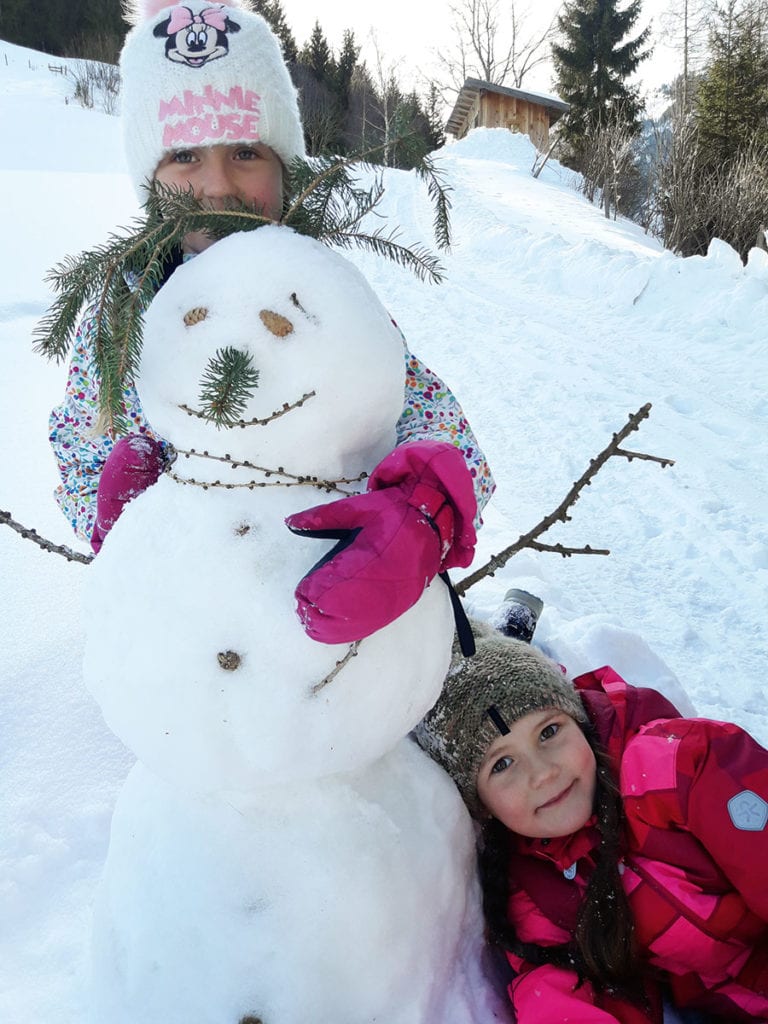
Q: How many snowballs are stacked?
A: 3